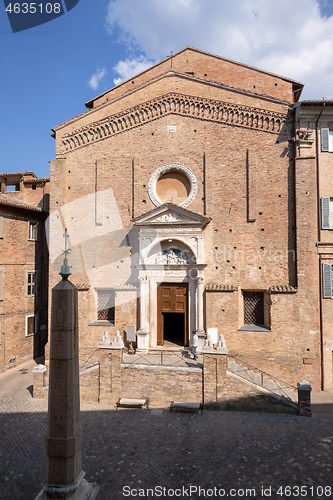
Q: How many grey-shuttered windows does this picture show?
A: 3